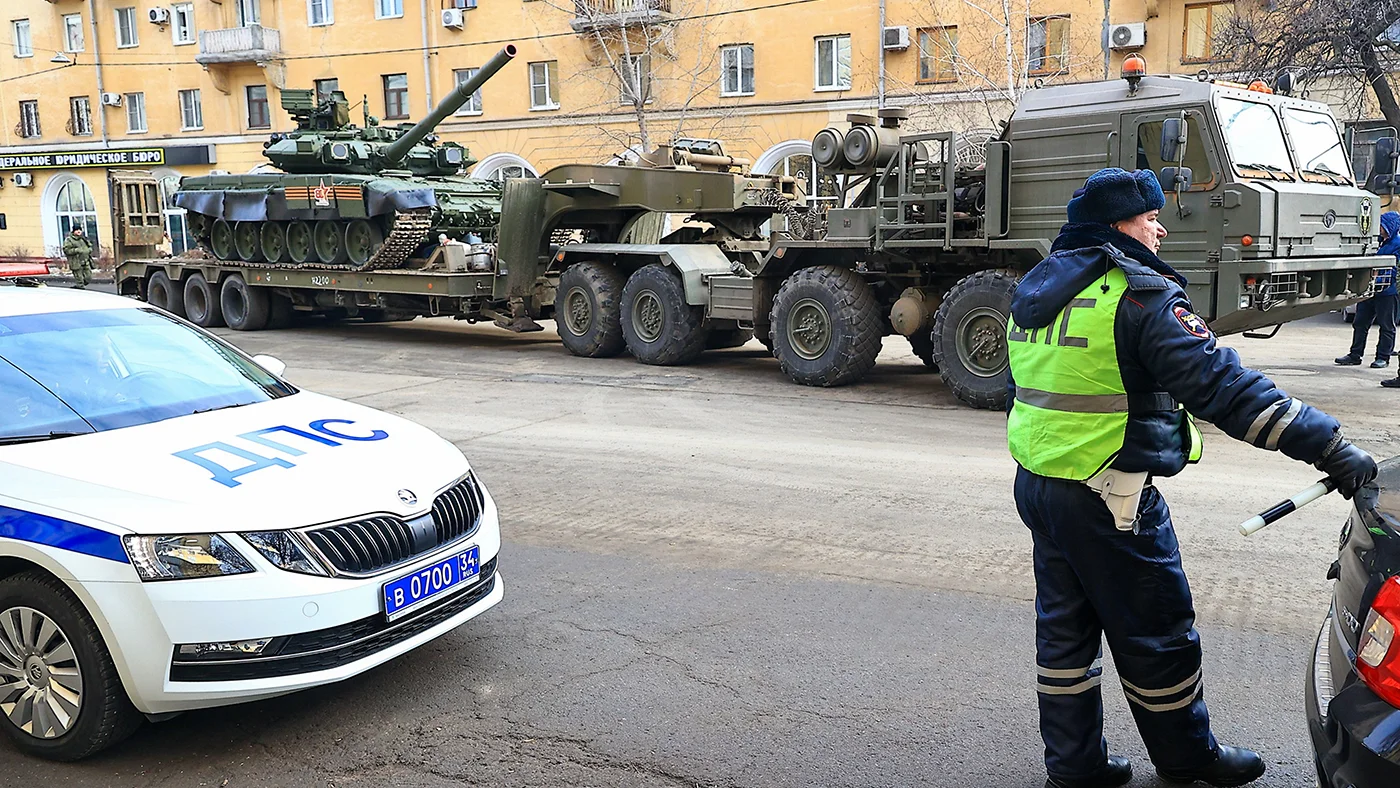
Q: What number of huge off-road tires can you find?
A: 4